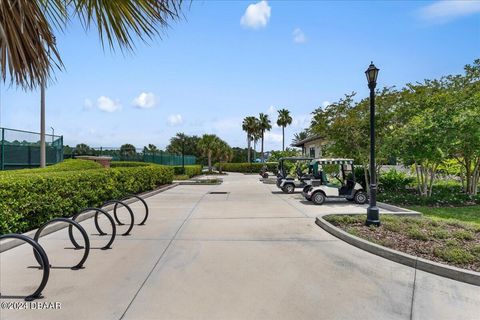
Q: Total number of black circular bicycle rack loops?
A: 5